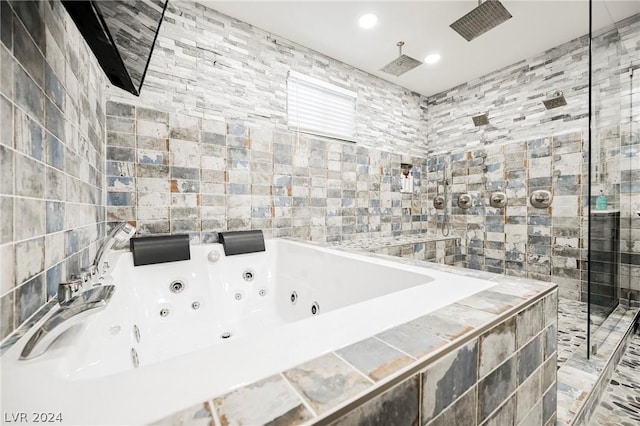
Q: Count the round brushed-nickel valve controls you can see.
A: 4